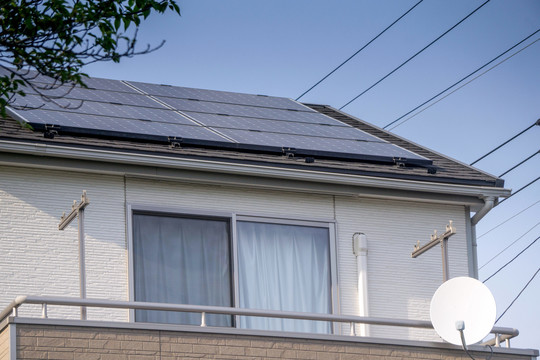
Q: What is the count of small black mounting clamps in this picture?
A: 4